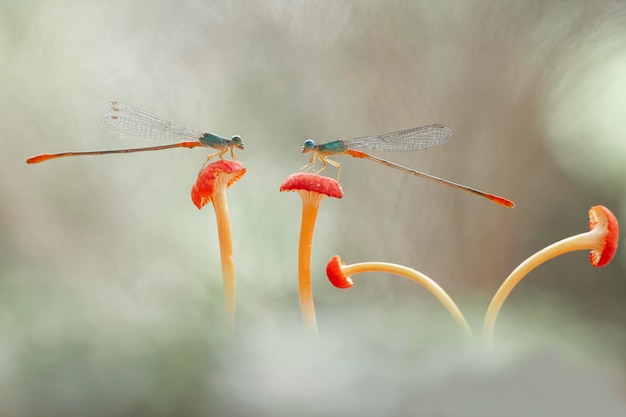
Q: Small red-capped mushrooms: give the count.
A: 4